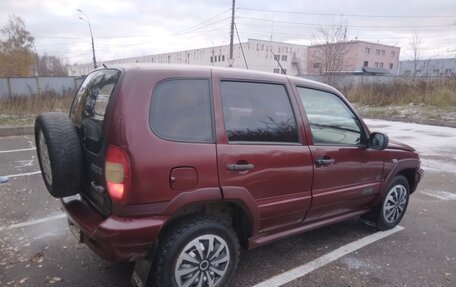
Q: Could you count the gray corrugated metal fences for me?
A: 1